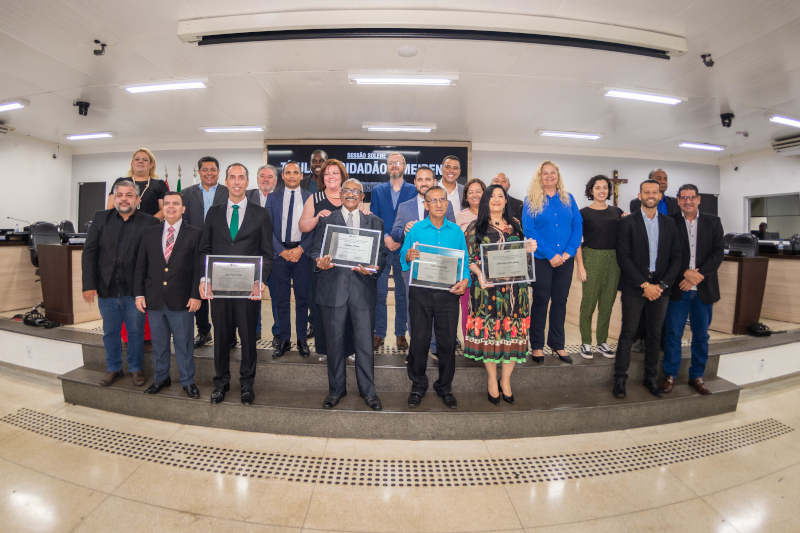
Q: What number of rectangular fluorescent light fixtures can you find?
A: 10